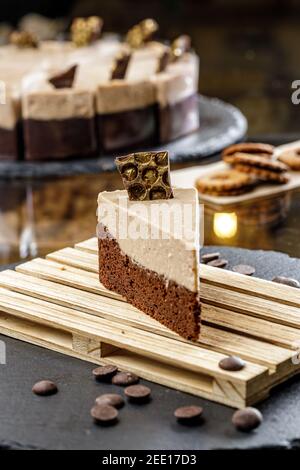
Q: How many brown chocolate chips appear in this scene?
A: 13